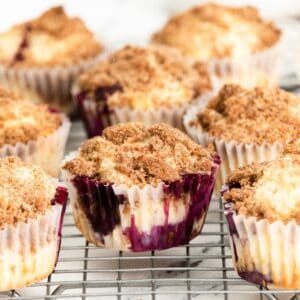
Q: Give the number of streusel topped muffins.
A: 8